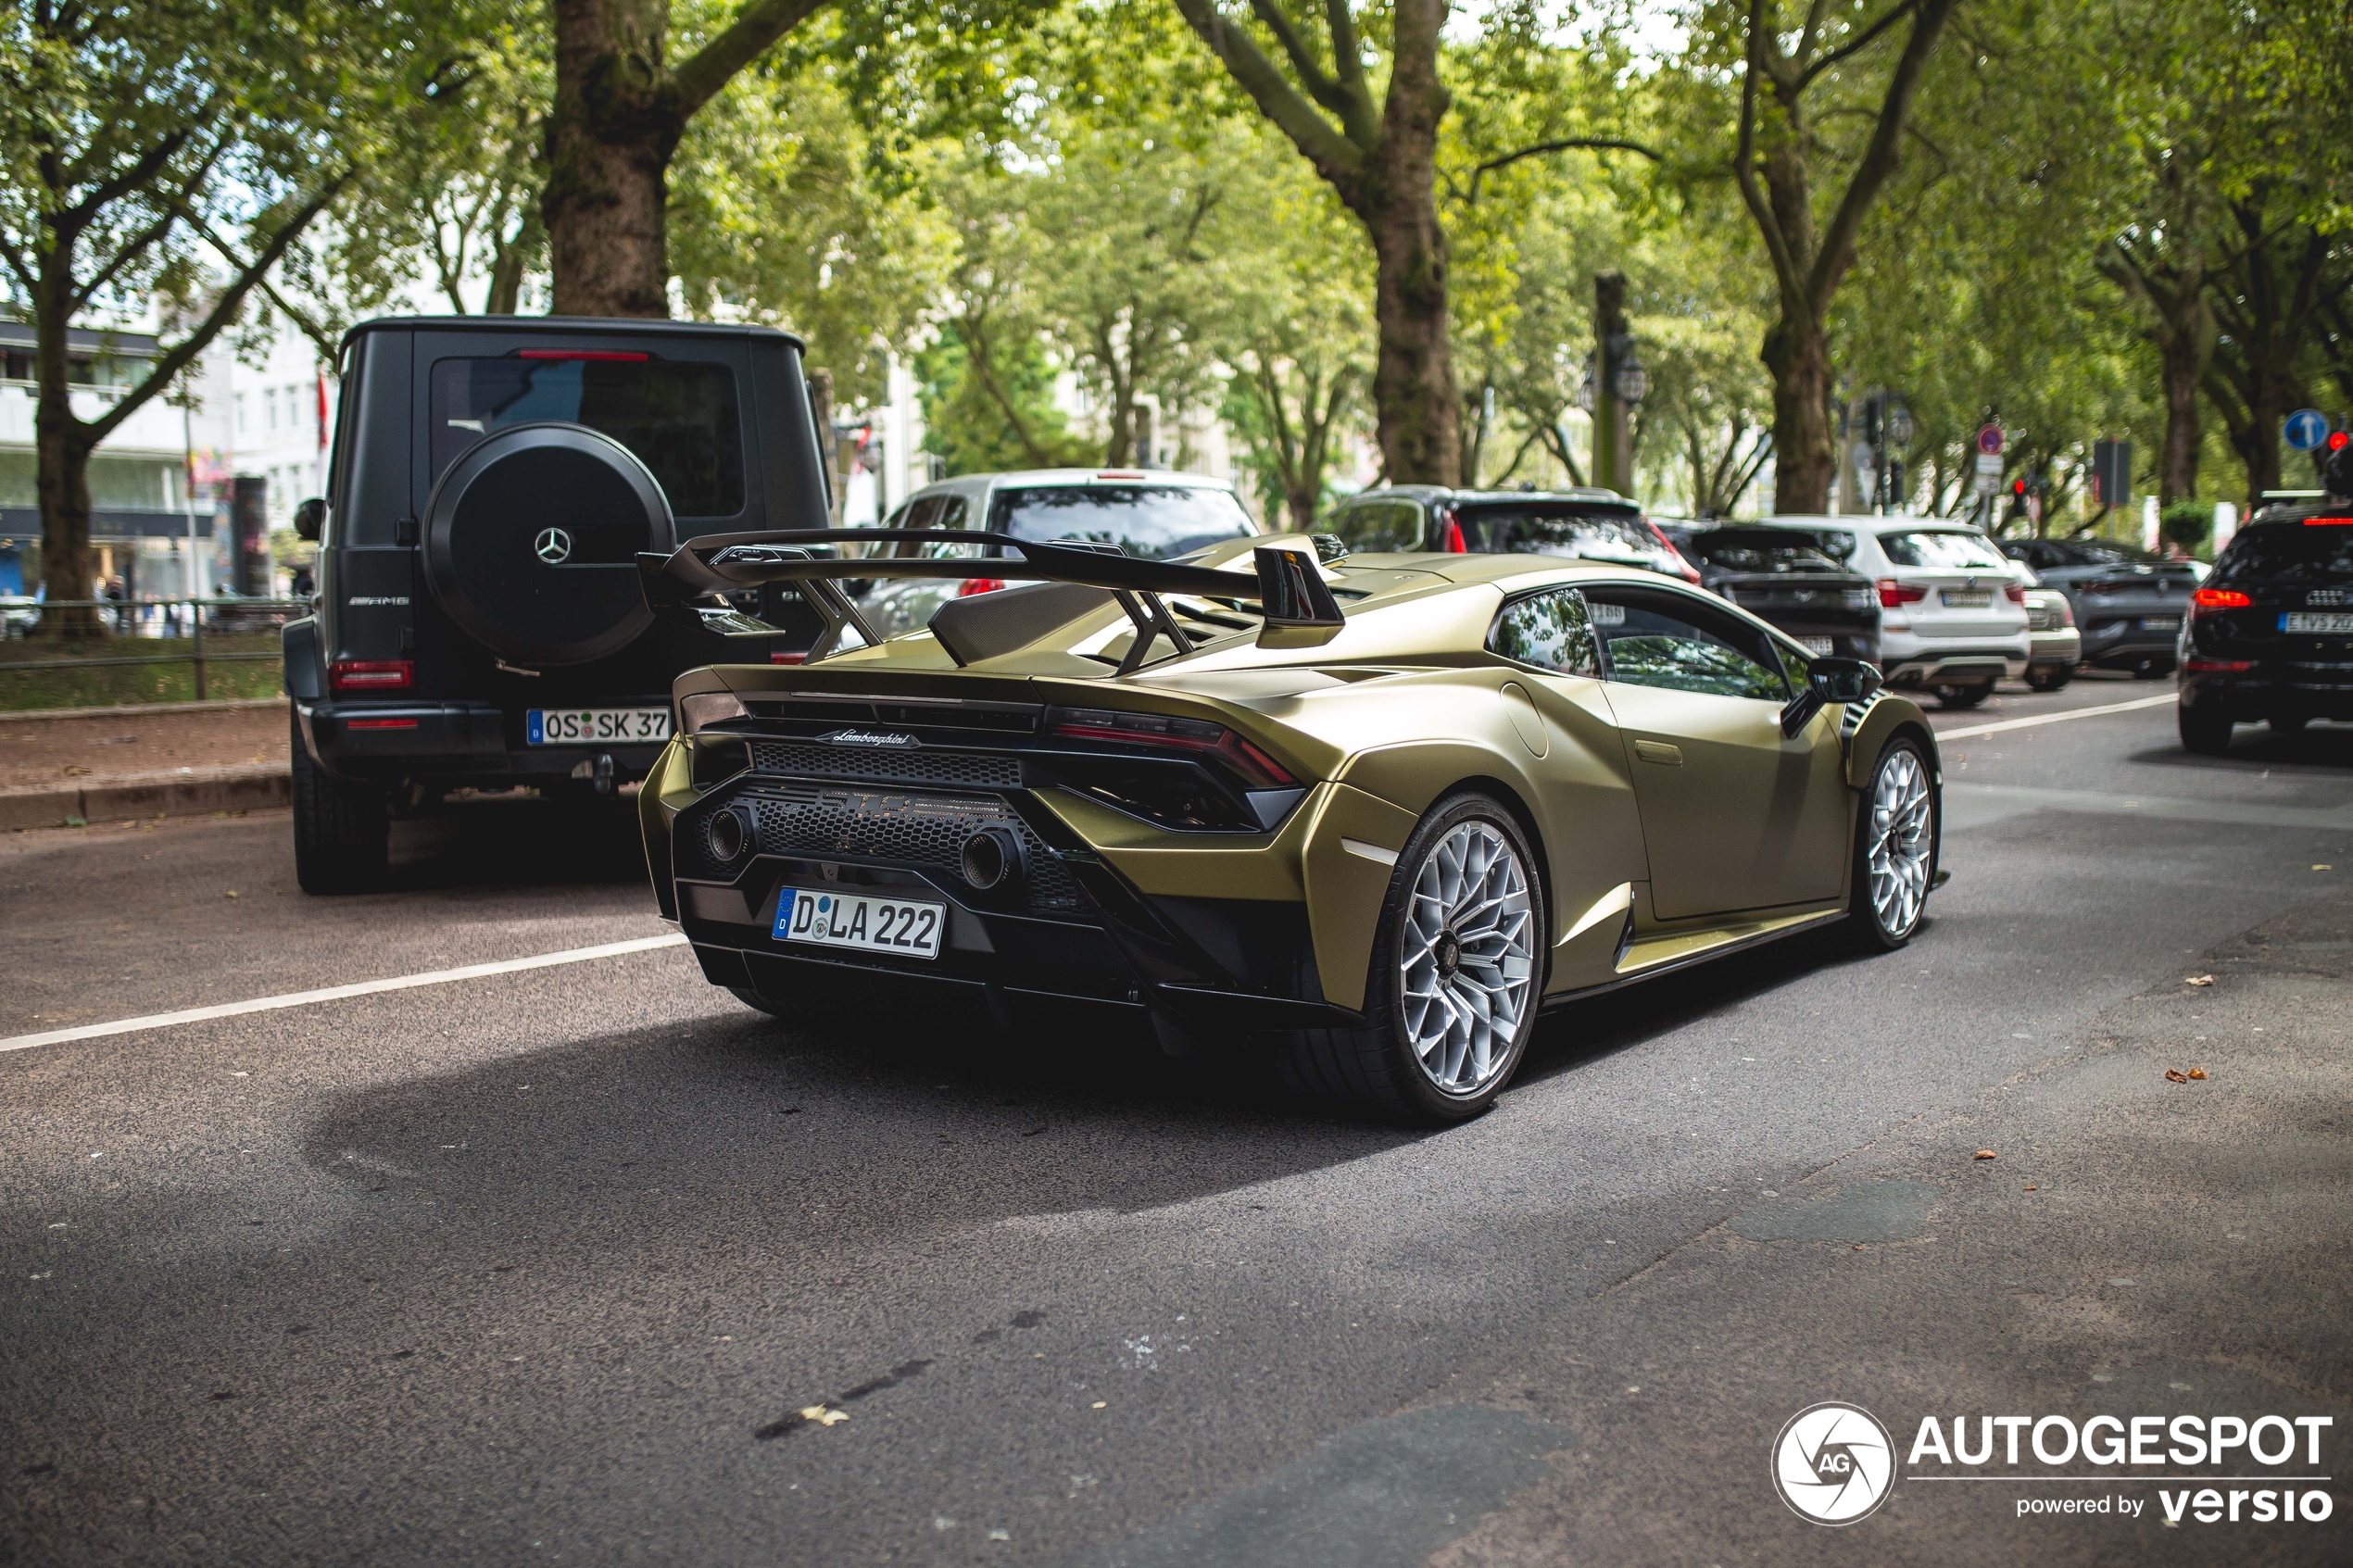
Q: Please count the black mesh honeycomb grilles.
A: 2